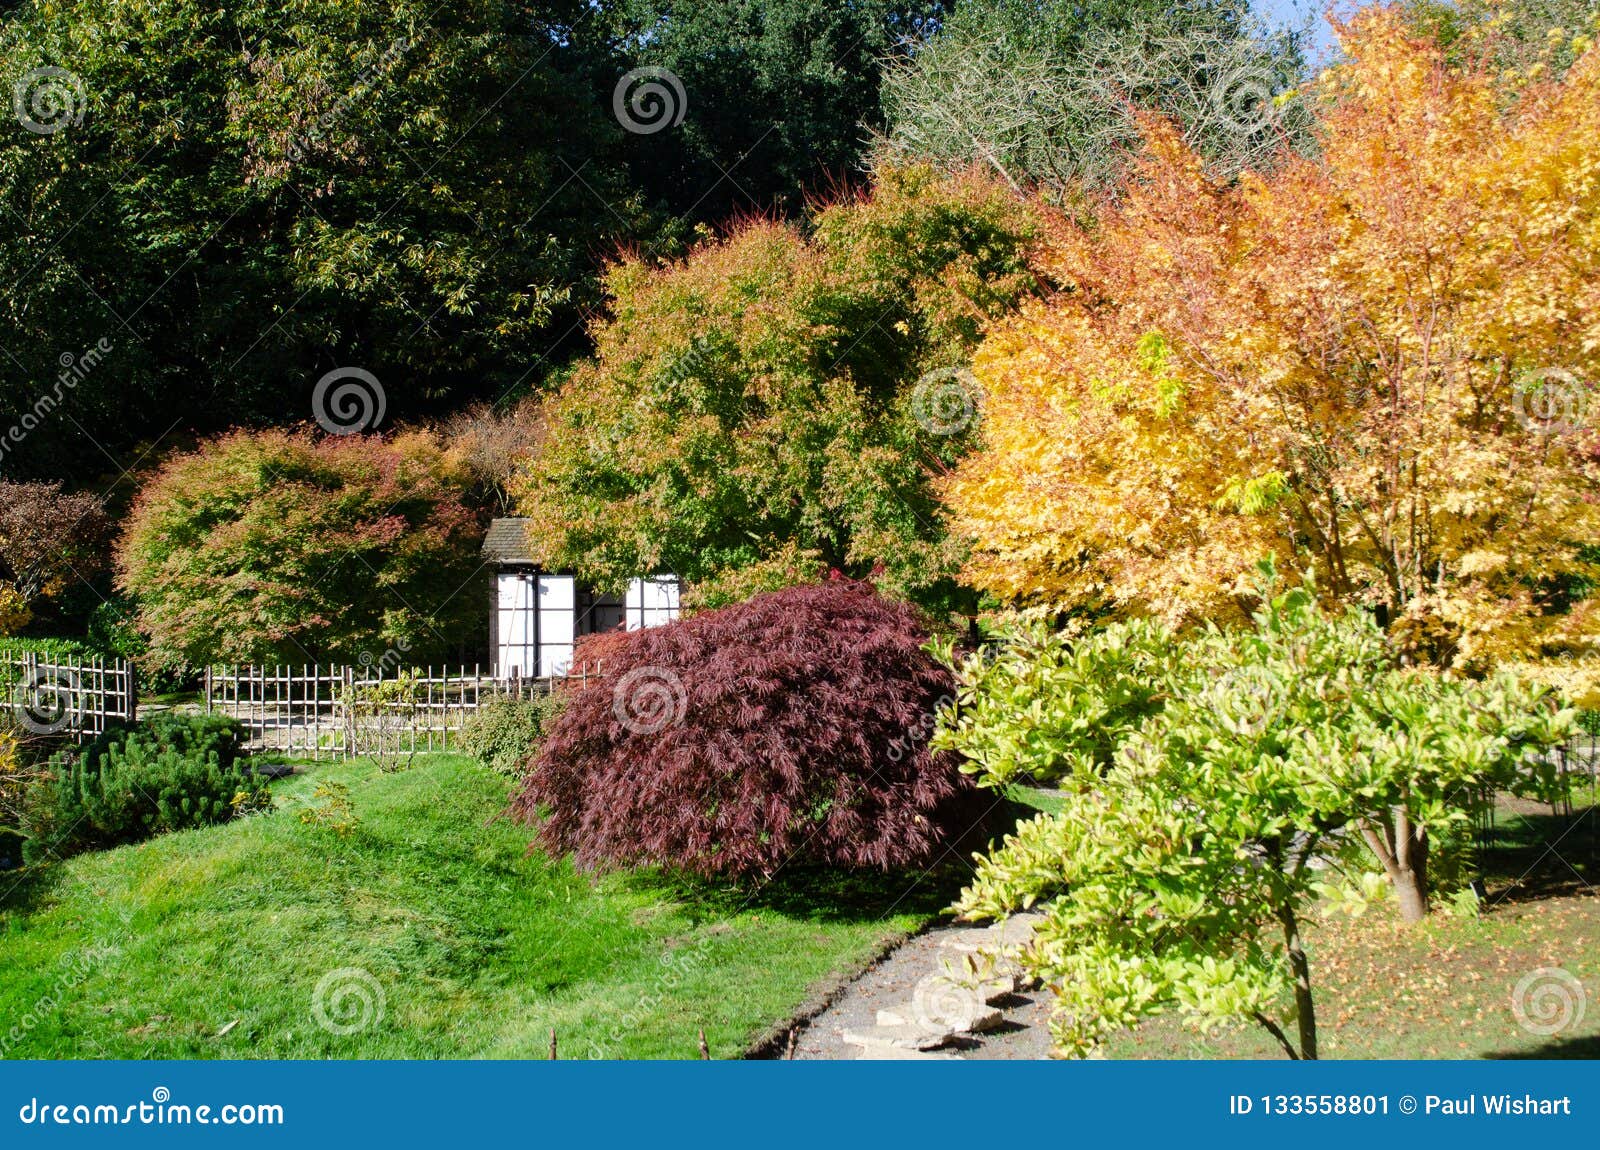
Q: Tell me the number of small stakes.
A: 3